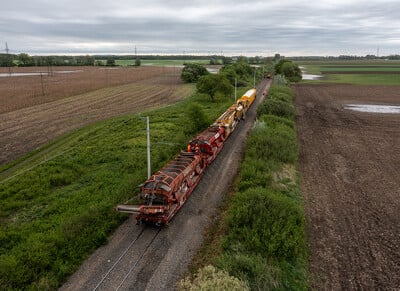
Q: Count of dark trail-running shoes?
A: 0